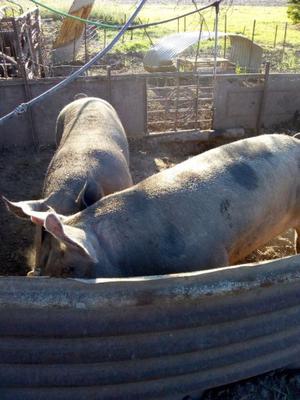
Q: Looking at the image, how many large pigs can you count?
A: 2